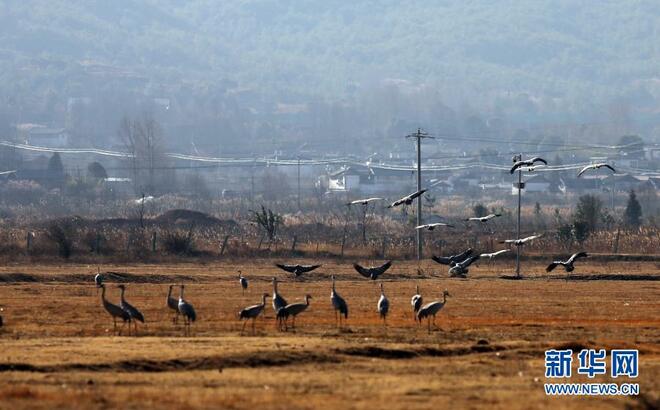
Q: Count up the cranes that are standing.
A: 13